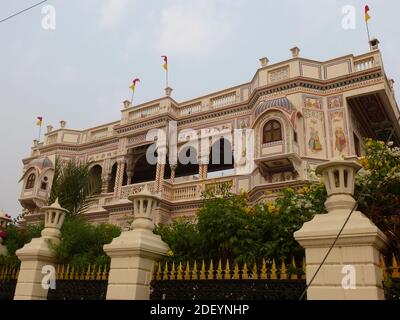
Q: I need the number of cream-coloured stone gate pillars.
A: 3